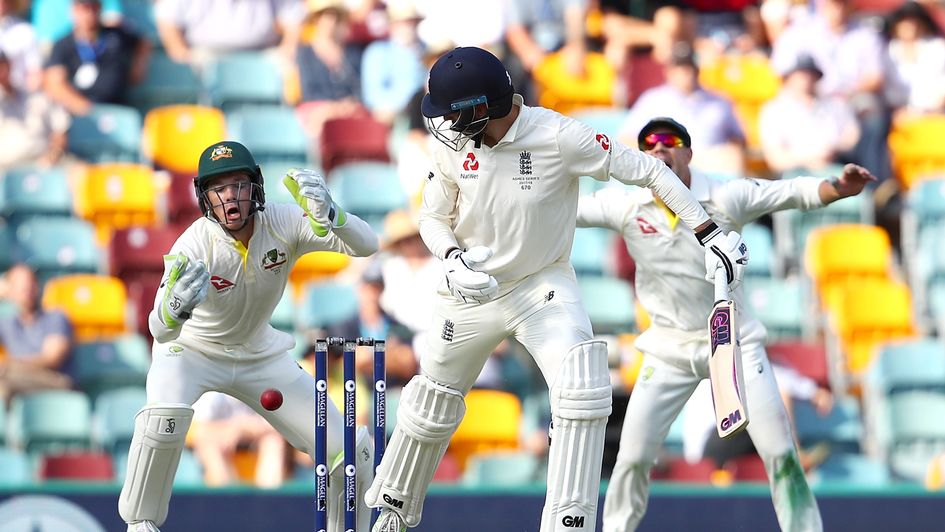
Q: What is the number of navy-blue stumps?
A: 3